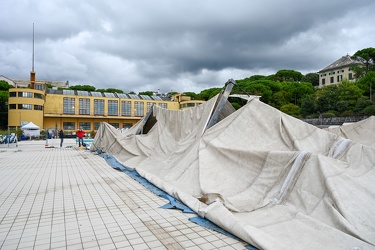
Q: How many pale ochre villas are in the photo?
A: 1